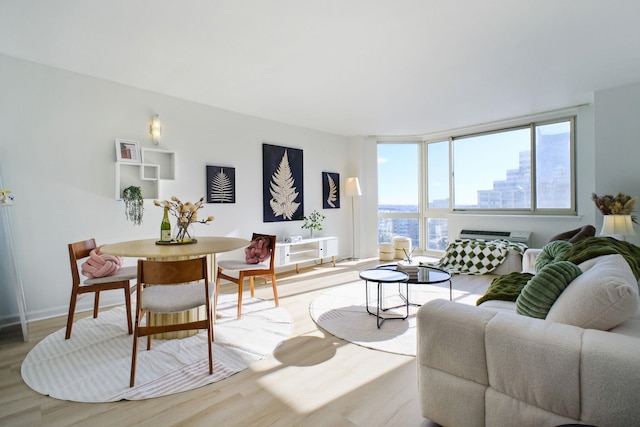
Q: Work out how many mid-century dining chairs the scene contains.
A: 3